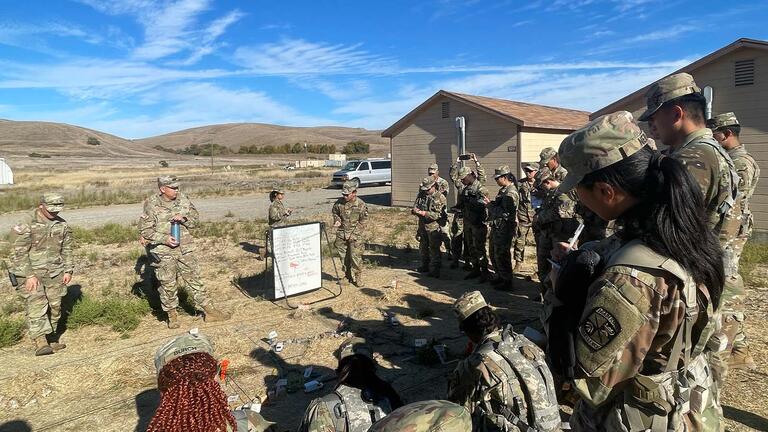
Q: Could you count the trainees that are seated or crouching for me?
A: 4